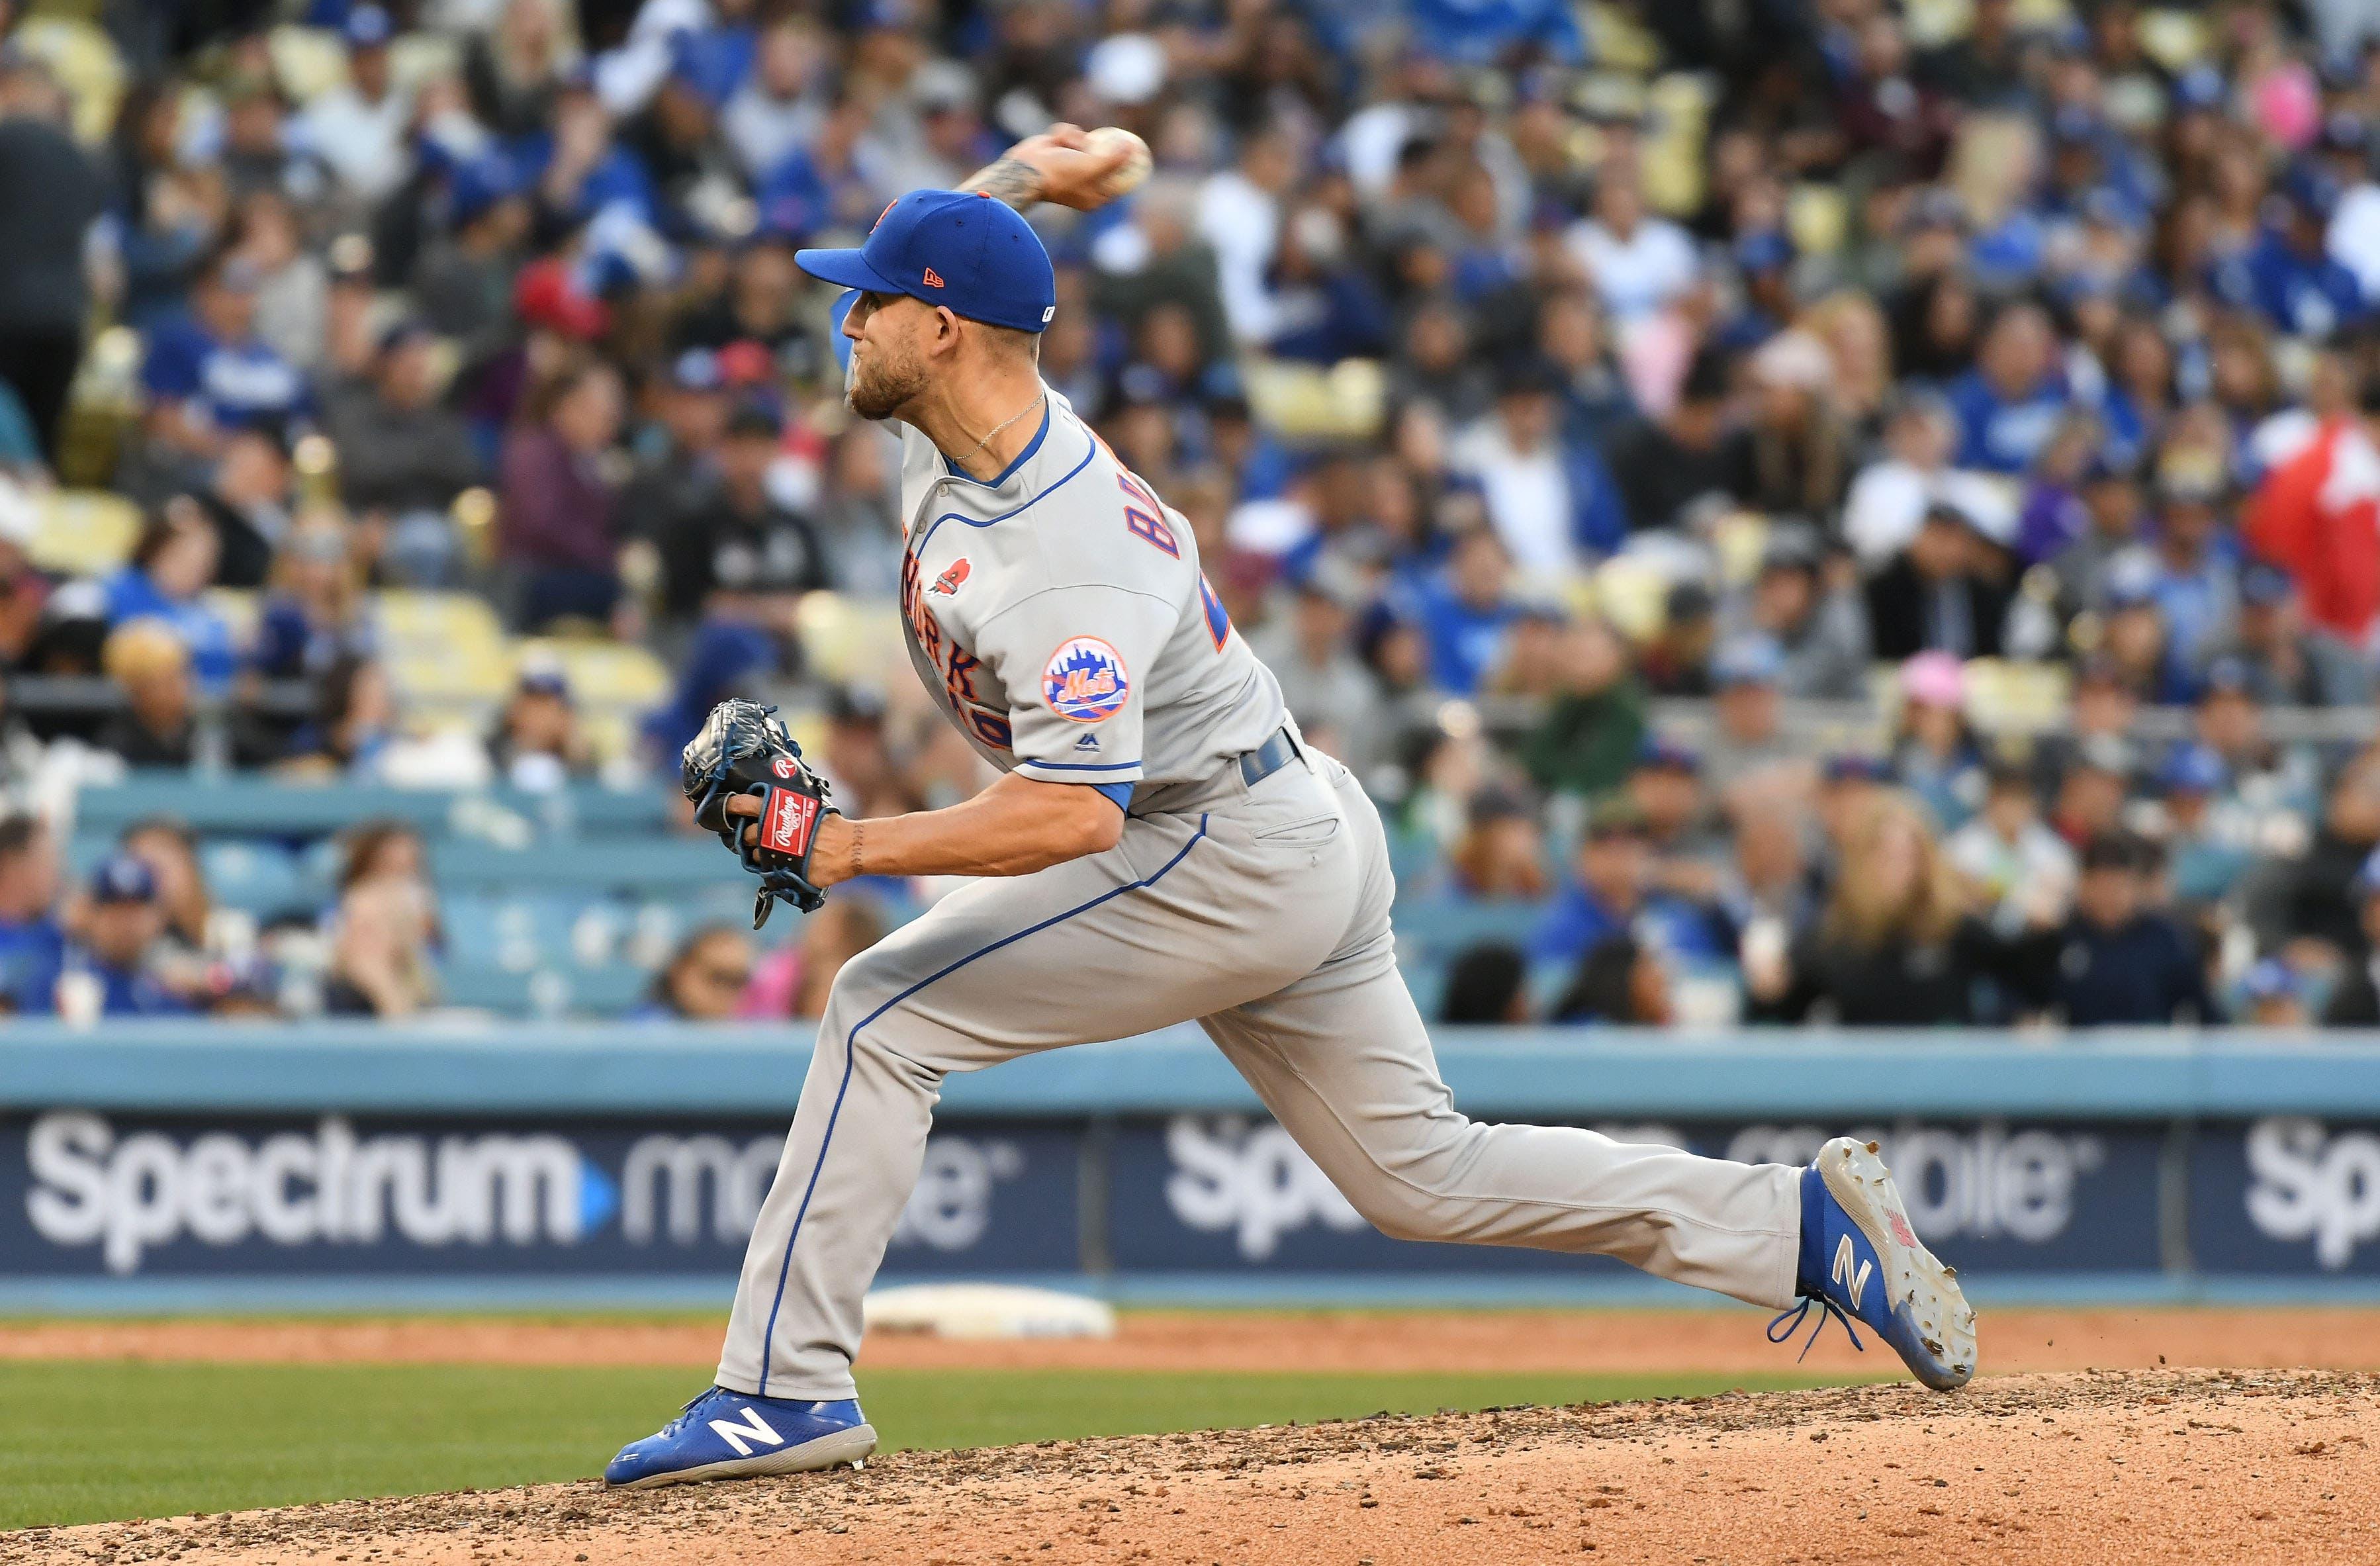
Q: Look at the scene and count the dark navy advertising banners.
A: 3